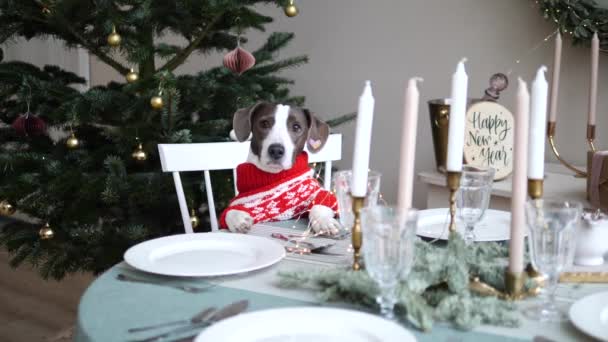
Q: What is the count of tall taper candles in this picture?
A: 7